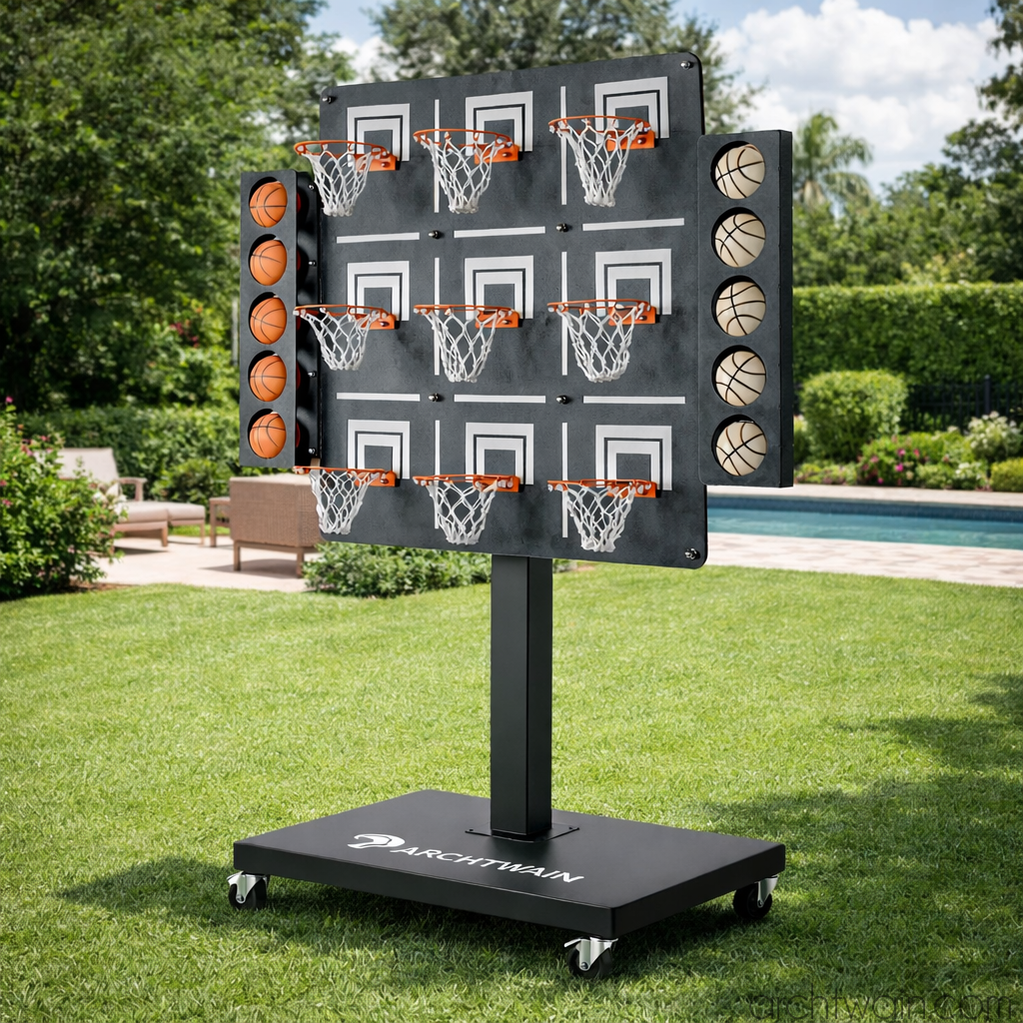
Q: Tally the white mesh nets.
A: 9